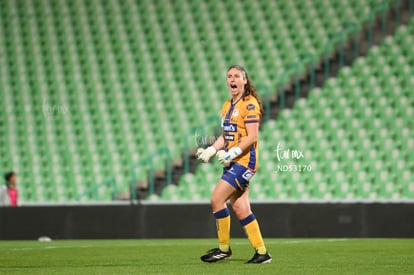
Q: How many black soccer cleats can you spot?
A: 2